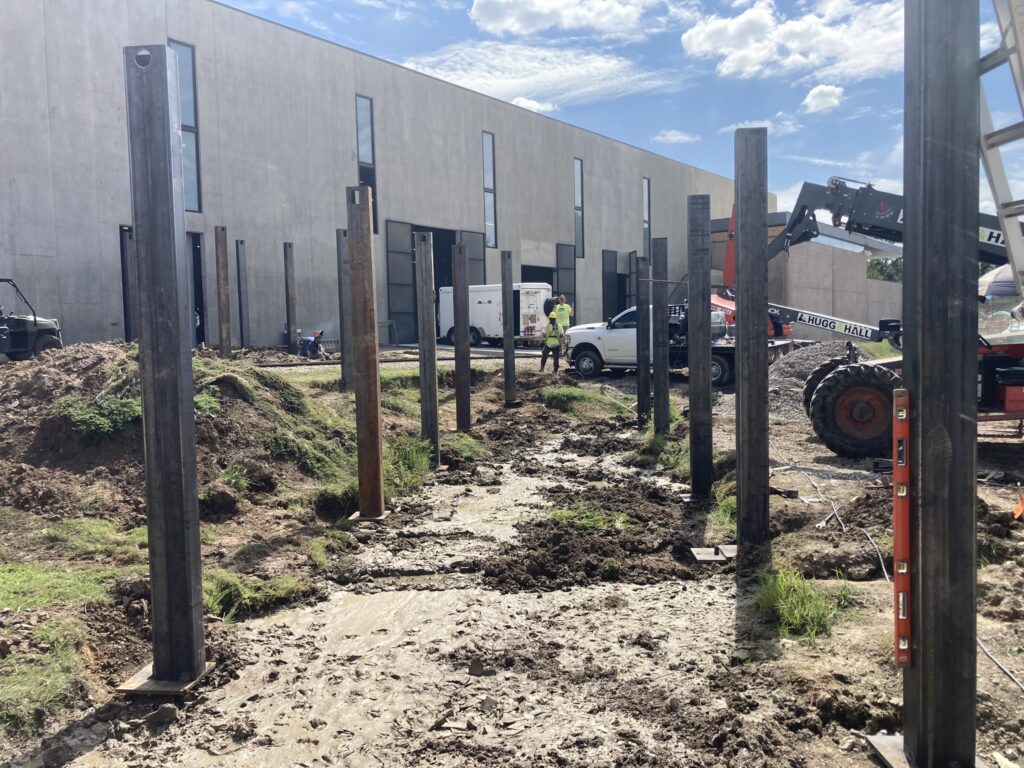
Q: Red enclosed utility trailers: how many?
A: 0